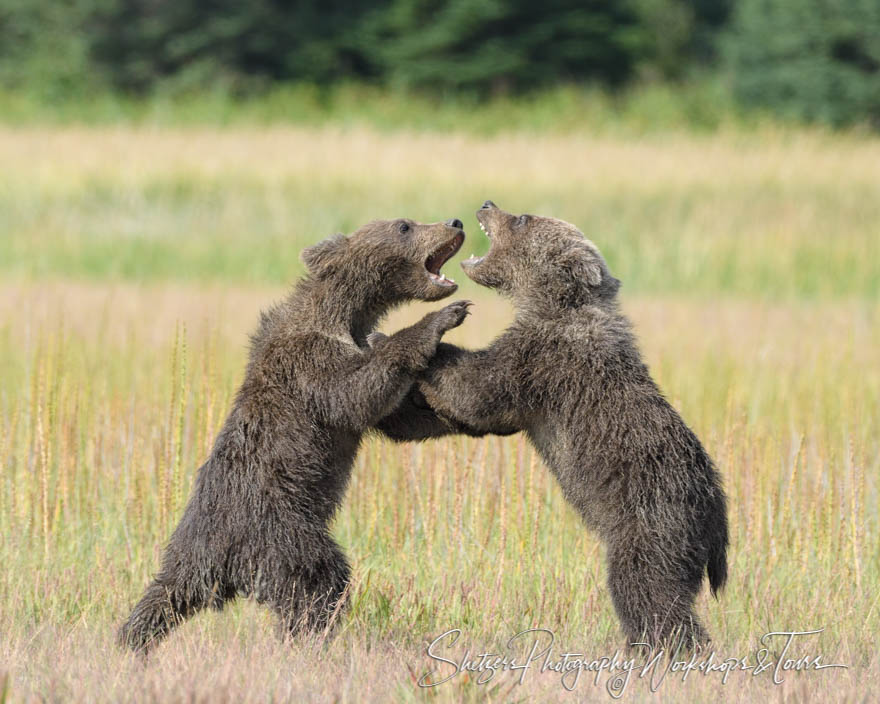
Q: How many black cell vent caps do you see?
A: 0